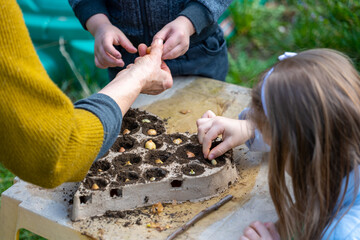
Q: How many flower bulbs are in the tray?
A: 15